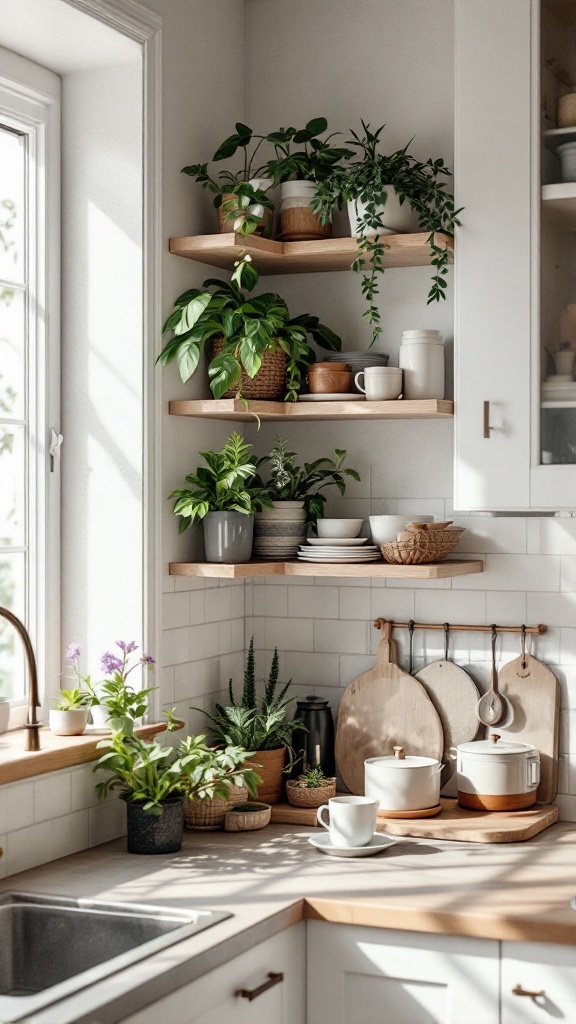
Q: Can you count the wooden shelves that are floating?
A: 3